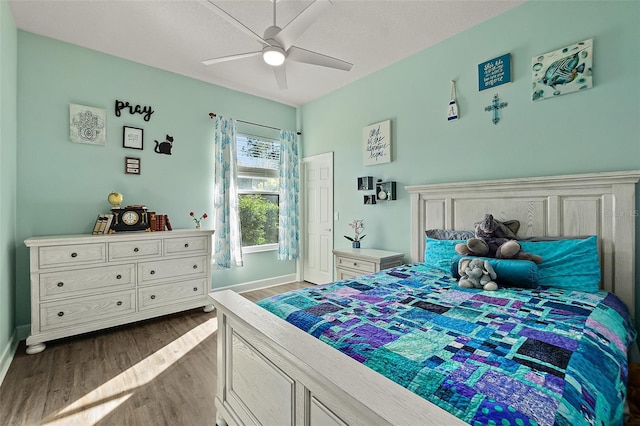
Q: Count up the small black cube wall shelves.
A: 3